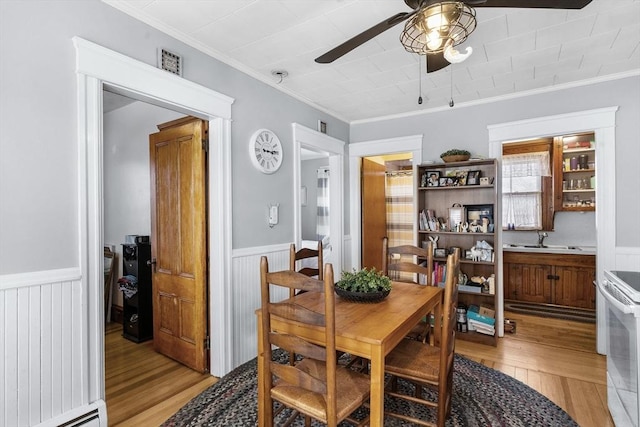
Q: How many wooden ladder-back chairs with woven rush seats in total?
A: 4